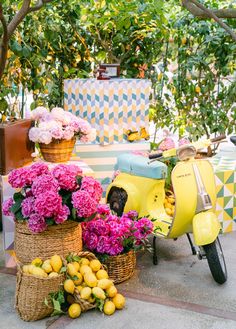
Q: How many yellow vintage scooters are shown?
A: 1